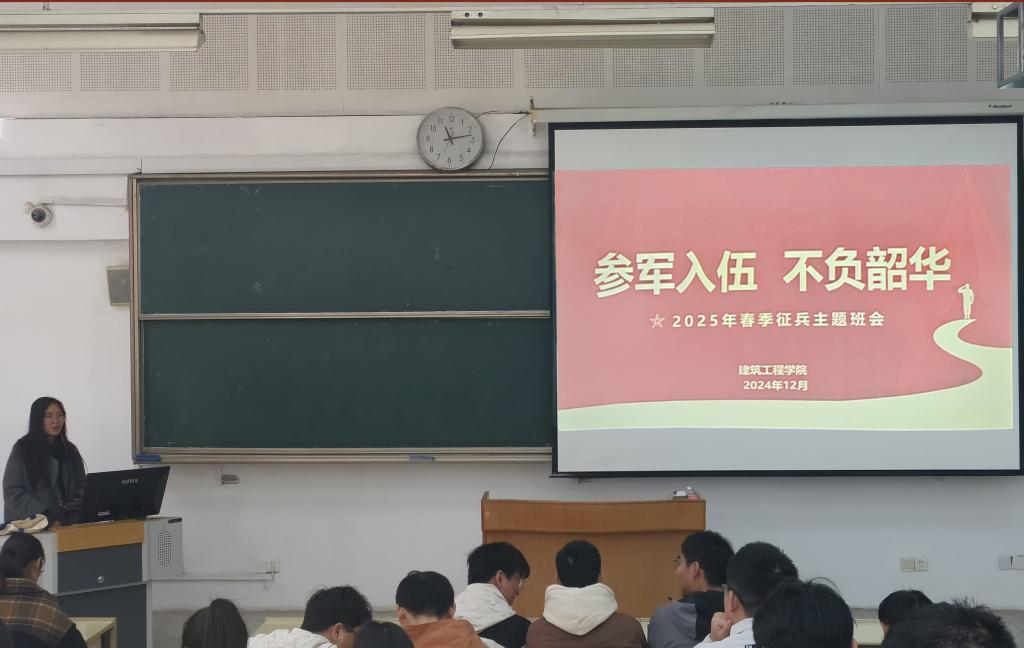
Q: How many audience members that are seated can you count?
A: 12